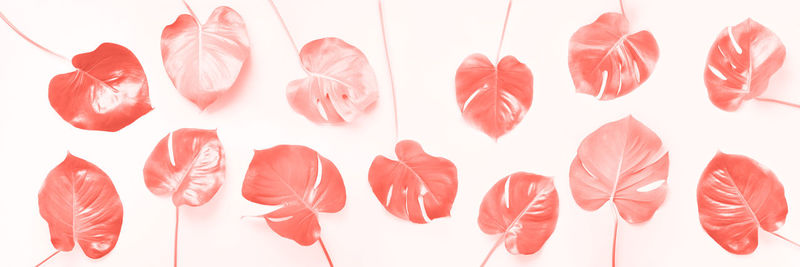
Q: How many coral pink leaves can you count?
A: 13